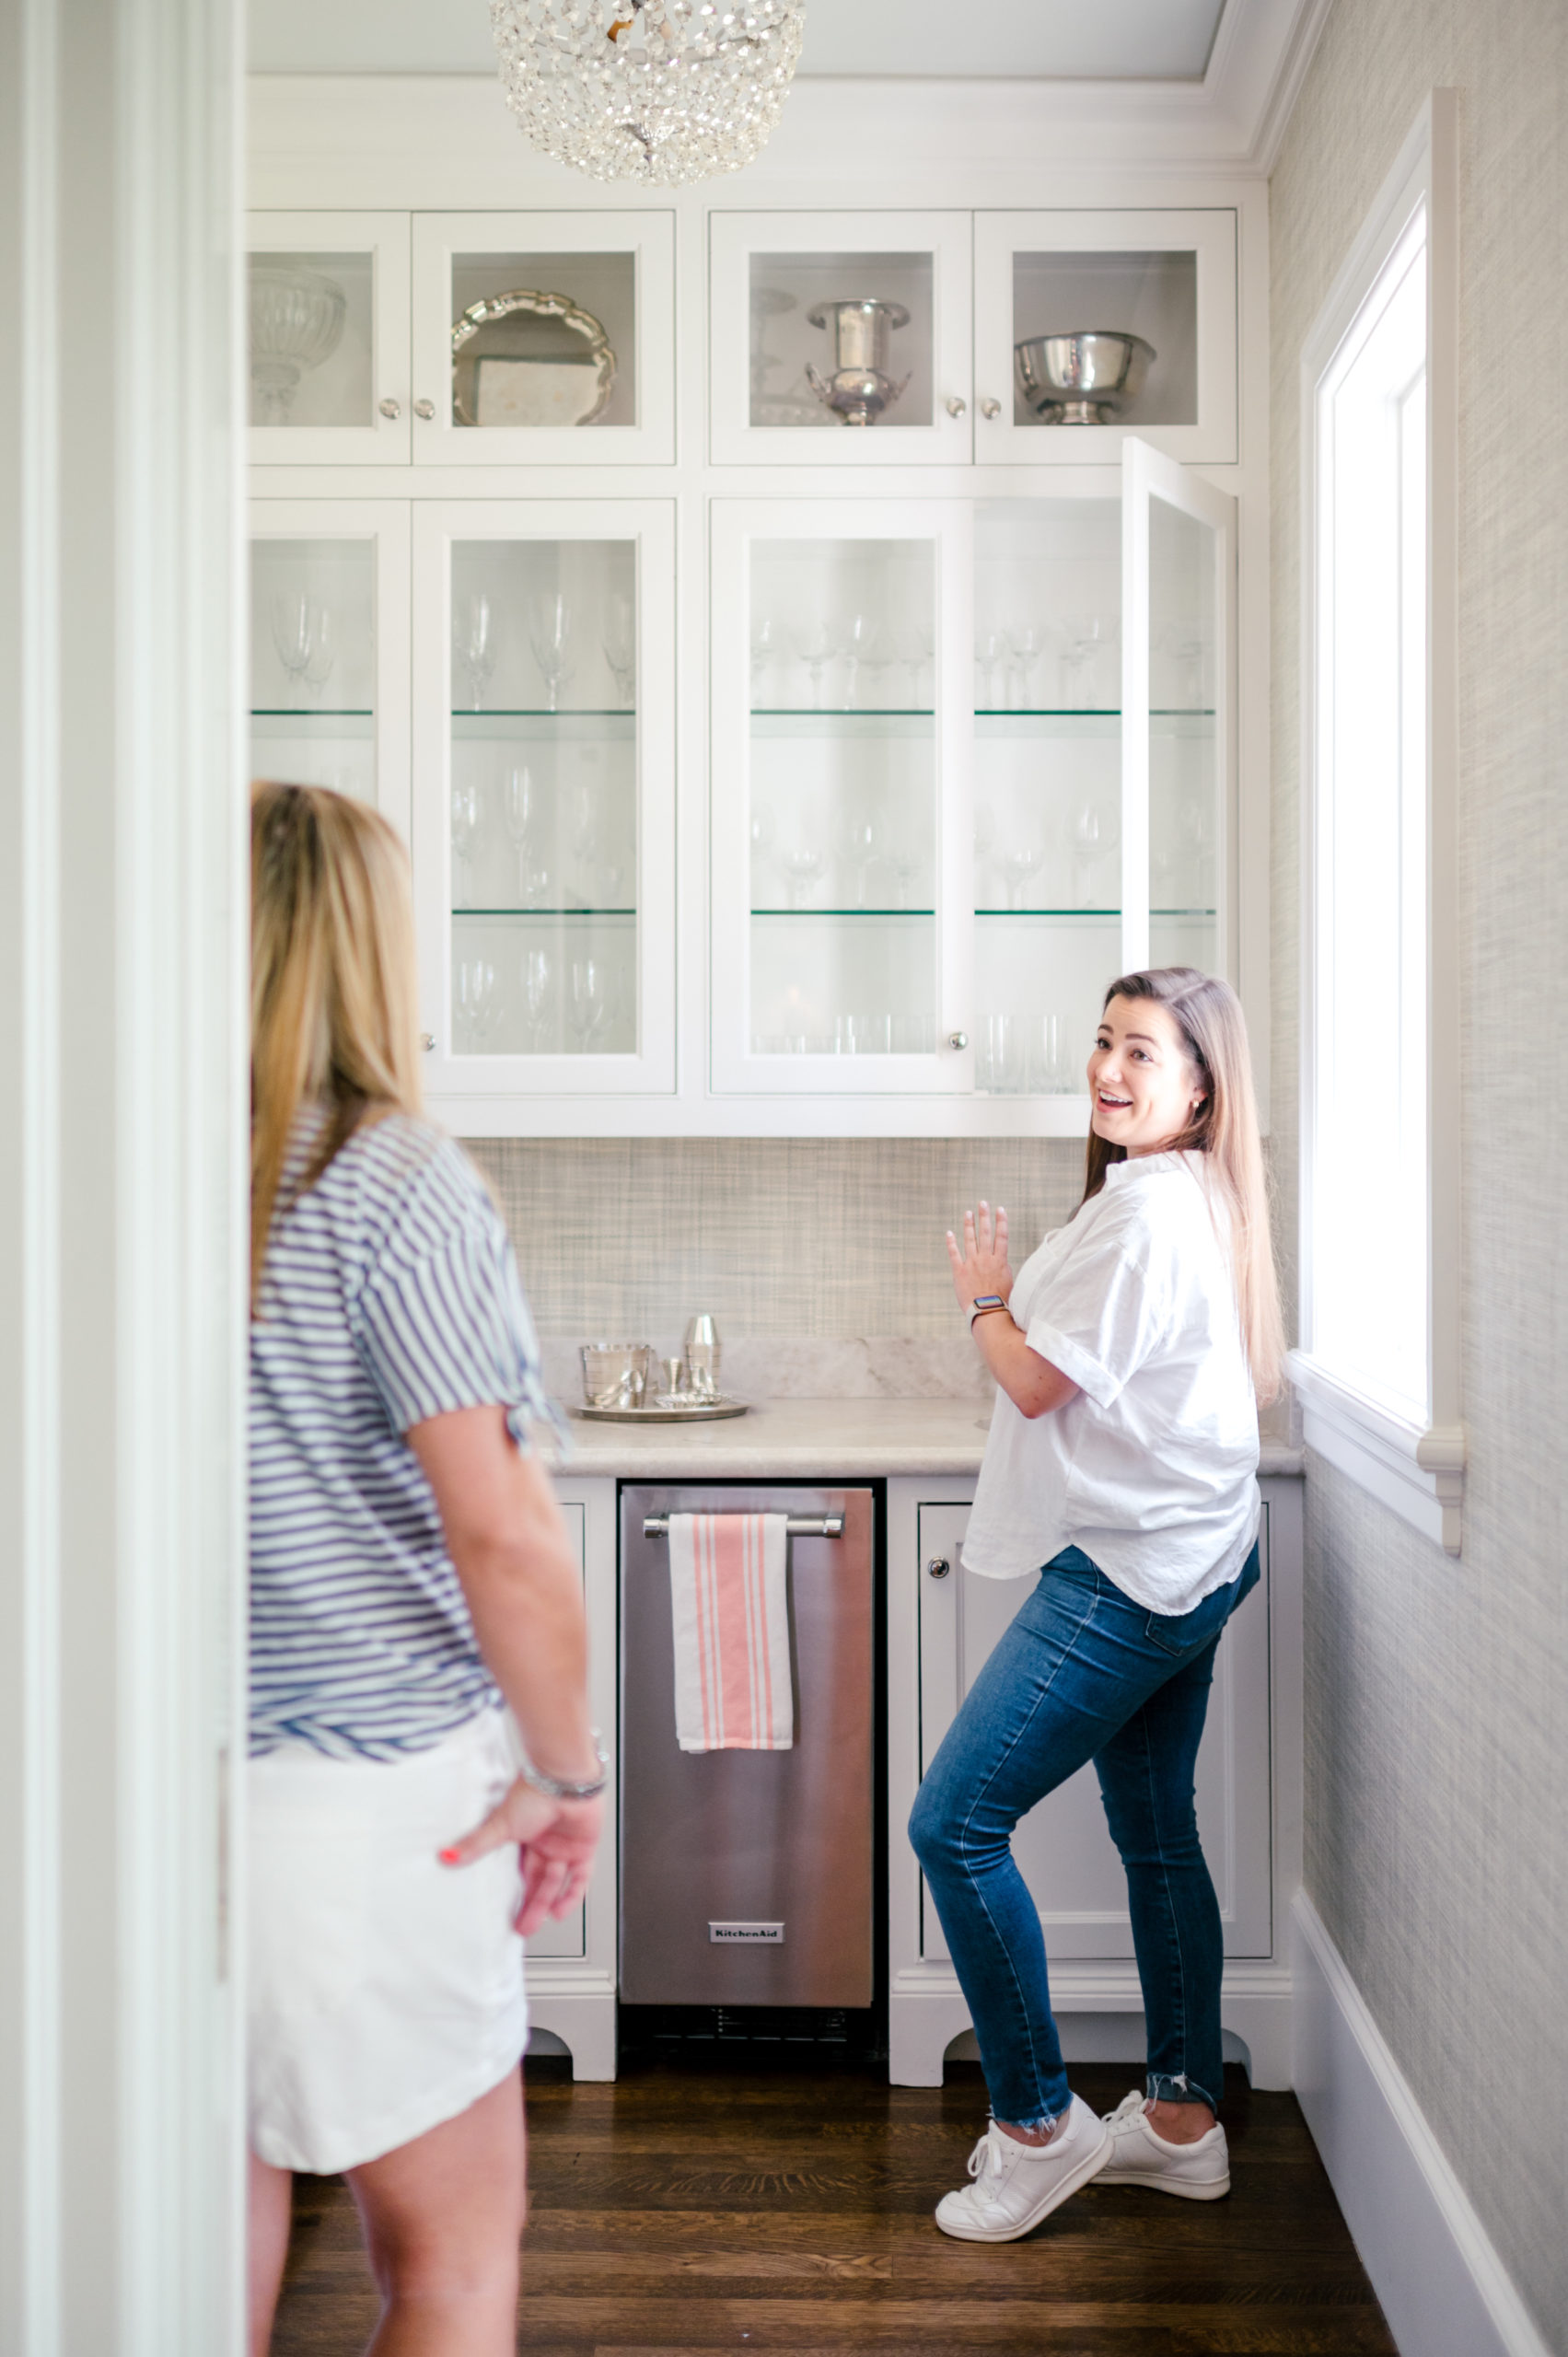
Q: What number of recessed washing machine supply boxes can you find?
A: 0